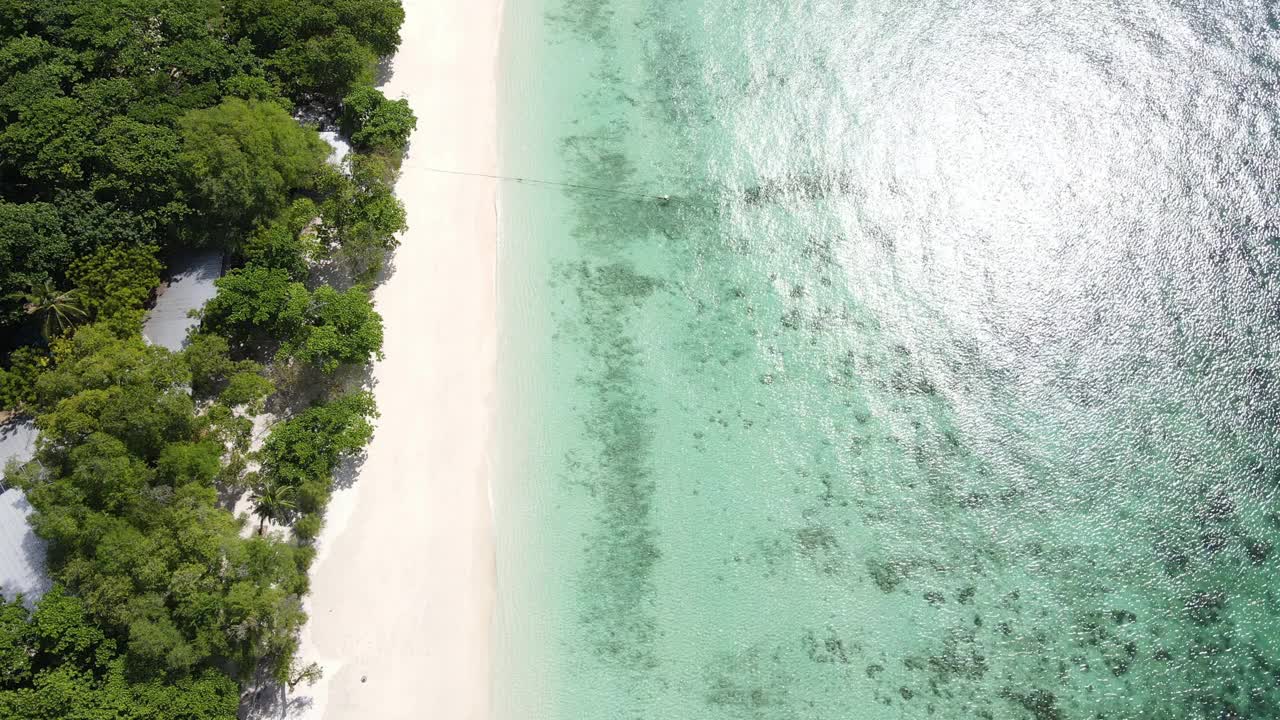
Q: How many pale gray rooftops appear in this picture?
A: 4